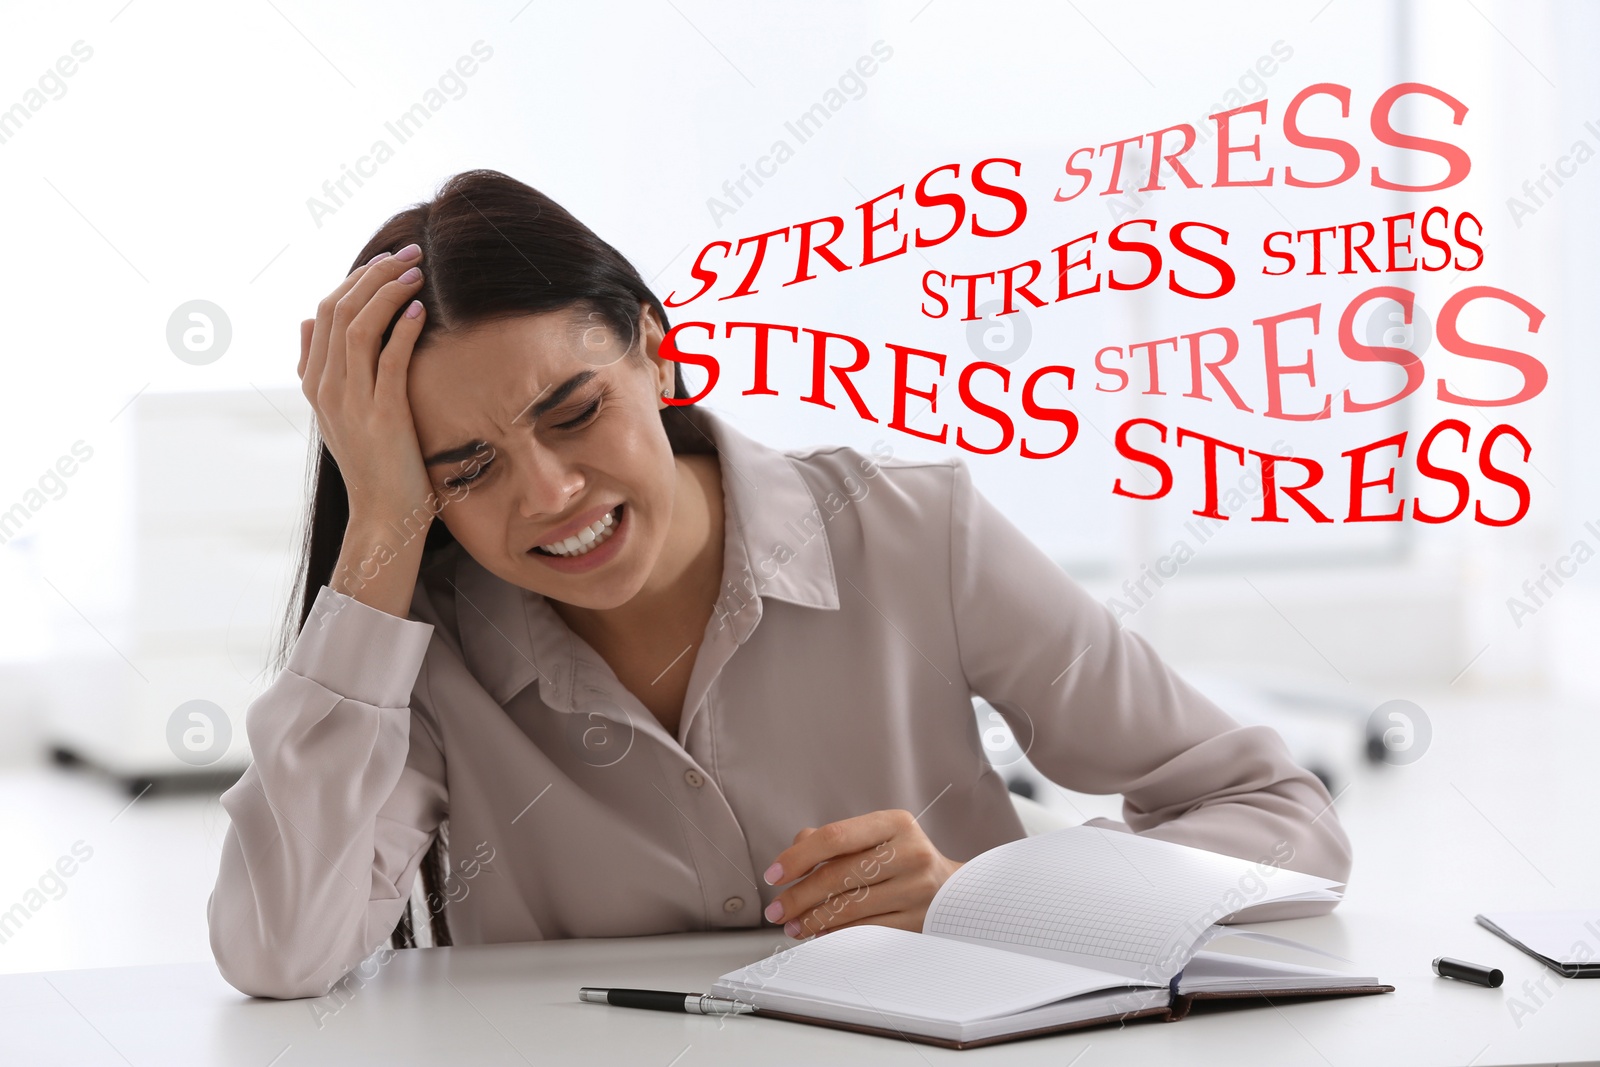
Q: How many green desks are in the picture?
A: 0